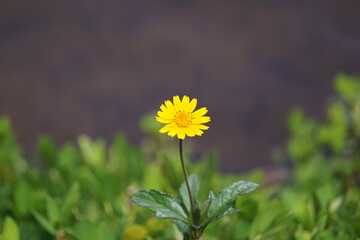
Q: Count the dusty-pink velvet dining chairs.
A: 0